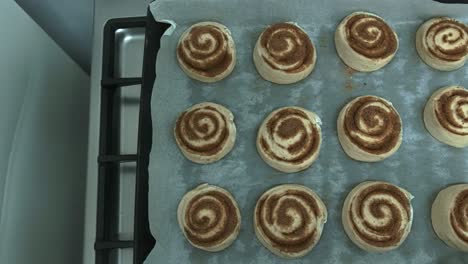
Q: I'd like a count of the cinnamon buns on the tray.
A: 12